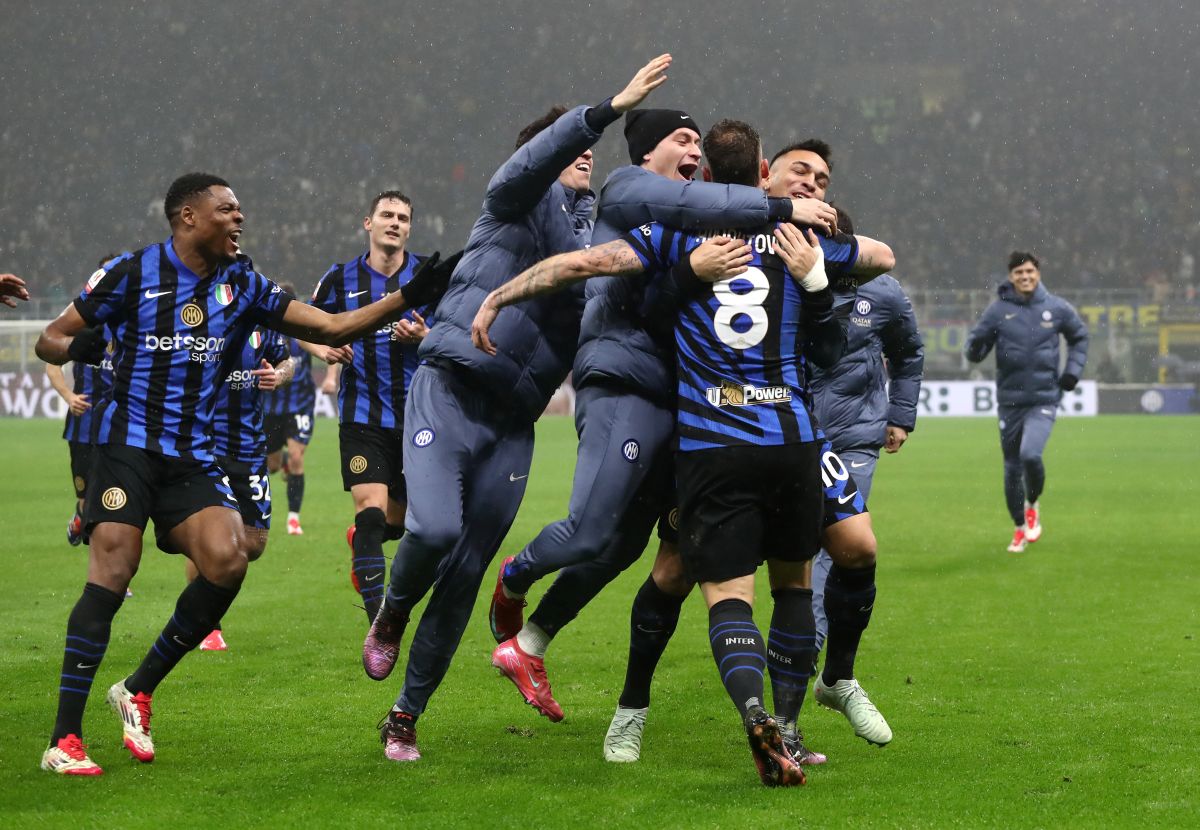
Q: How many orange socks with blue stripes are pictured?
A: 0